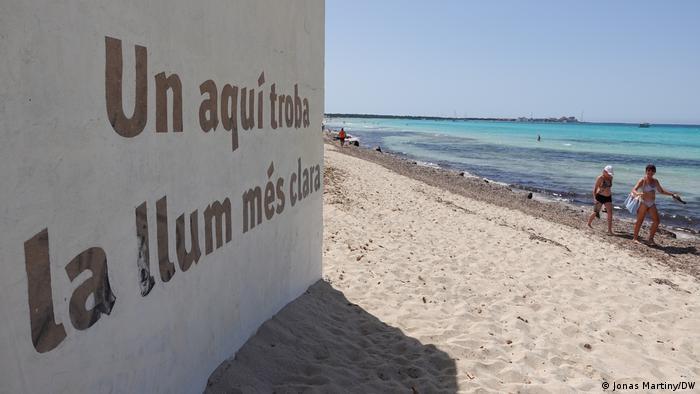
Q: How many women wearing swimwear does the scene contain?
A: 2